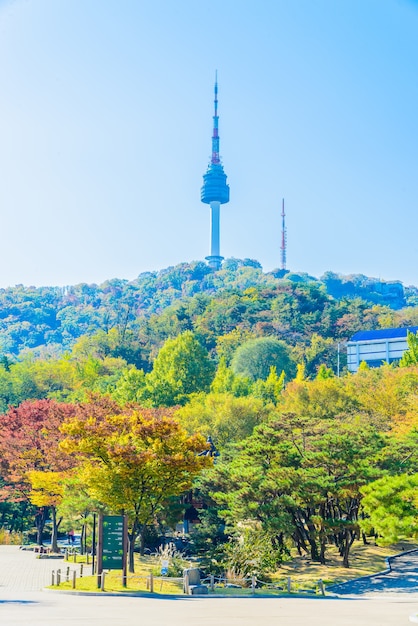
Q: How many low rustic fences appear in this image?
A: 1